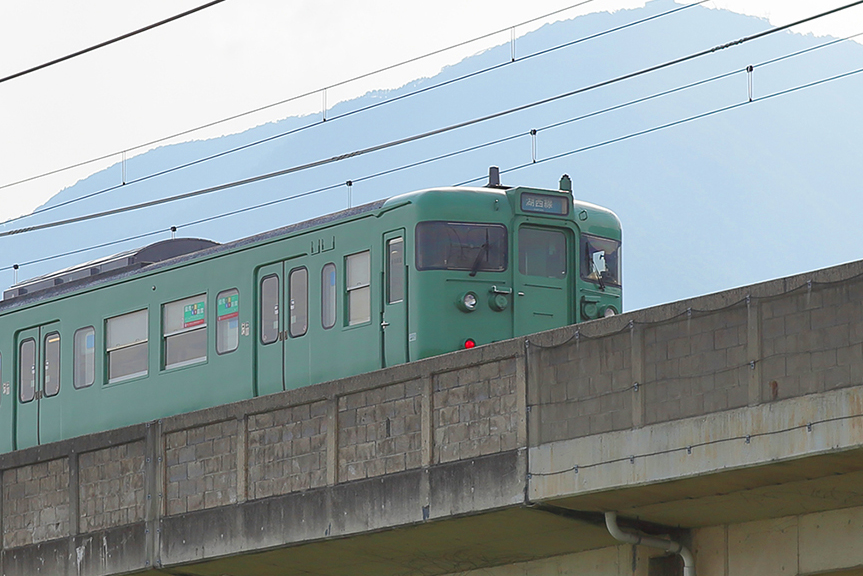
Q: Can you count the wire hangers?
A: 8